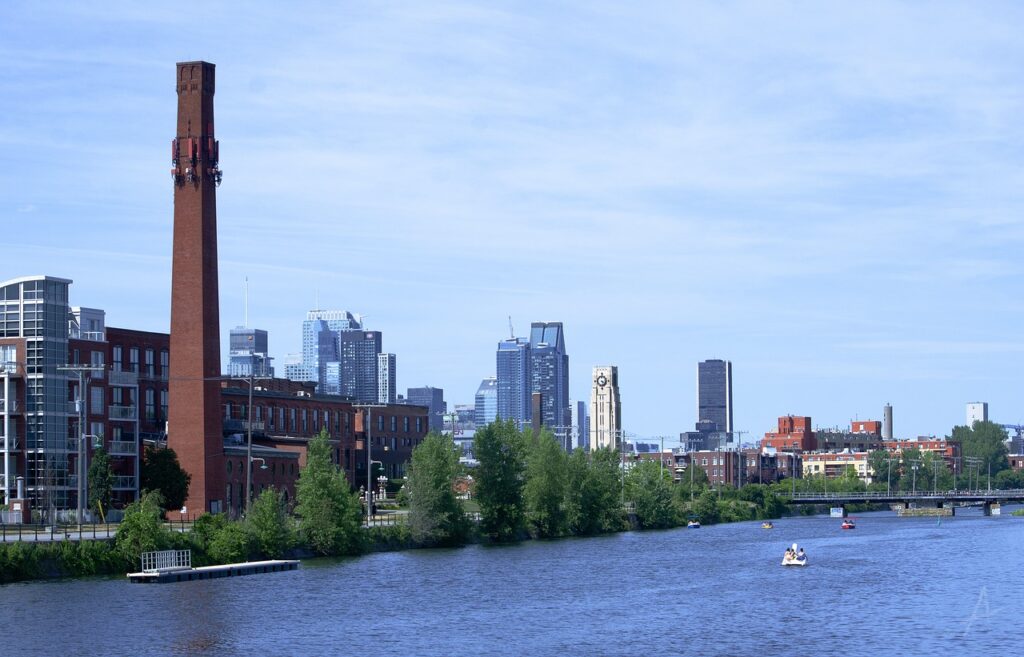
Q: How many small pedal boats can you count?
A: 4